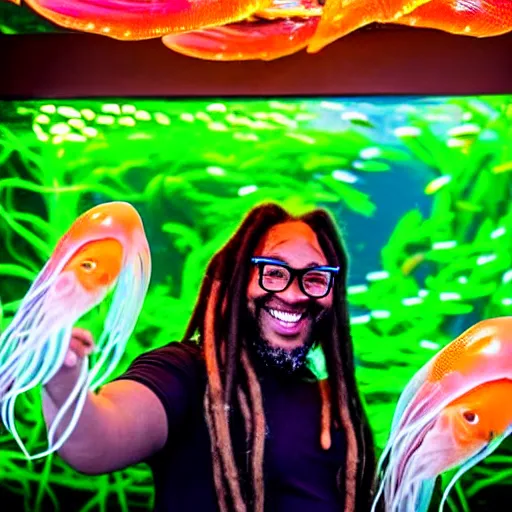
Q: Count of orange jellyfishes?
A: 2